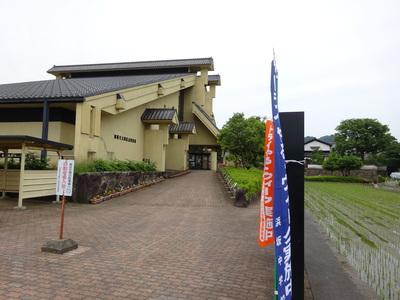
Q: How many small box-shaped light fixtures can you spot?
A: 3